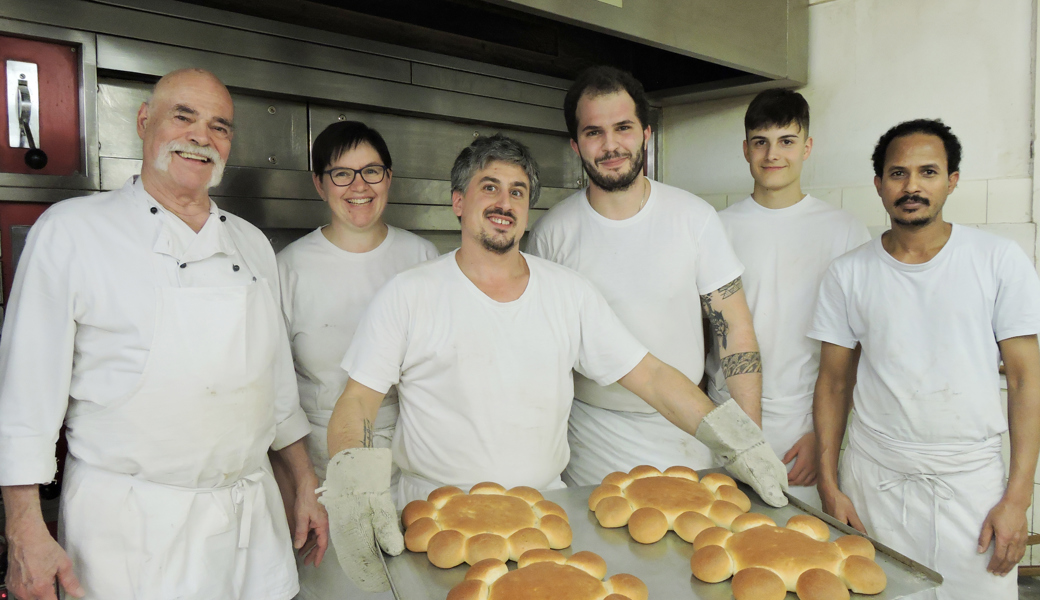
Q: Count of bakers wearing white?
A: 6